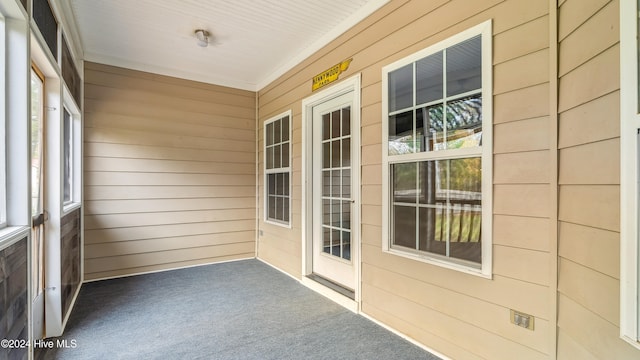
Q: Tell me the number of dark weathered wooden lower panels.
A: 2